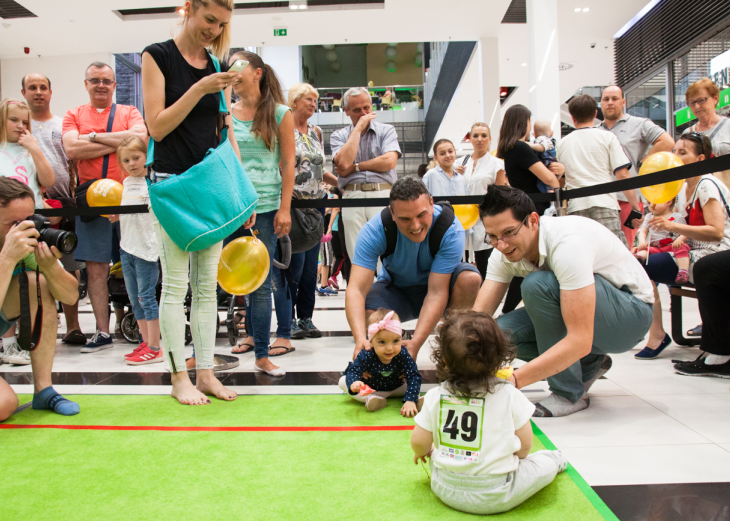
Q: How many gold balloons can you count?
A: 4